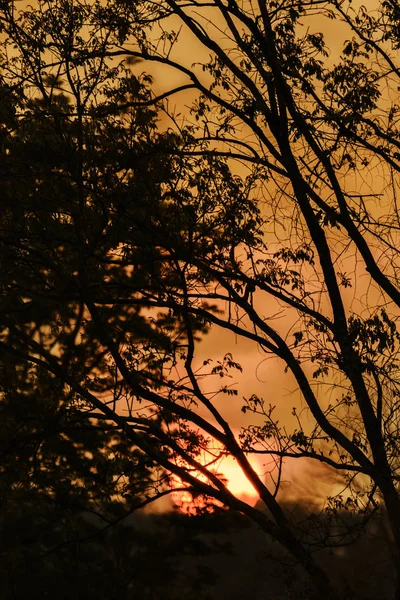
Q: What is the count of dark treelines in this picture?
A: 1